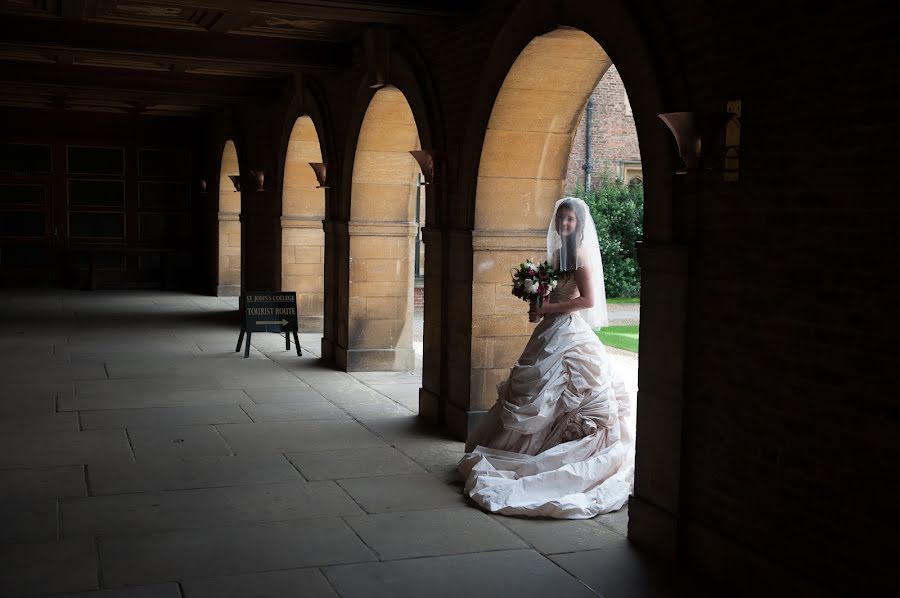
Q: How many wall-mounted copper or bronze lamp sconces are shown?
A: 6